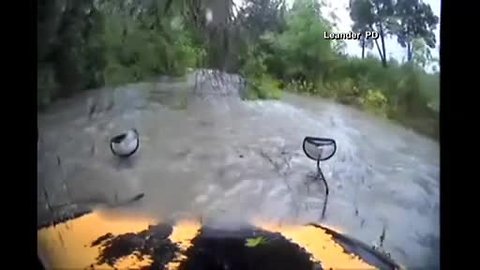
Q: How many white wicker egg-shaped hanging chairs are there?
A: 0